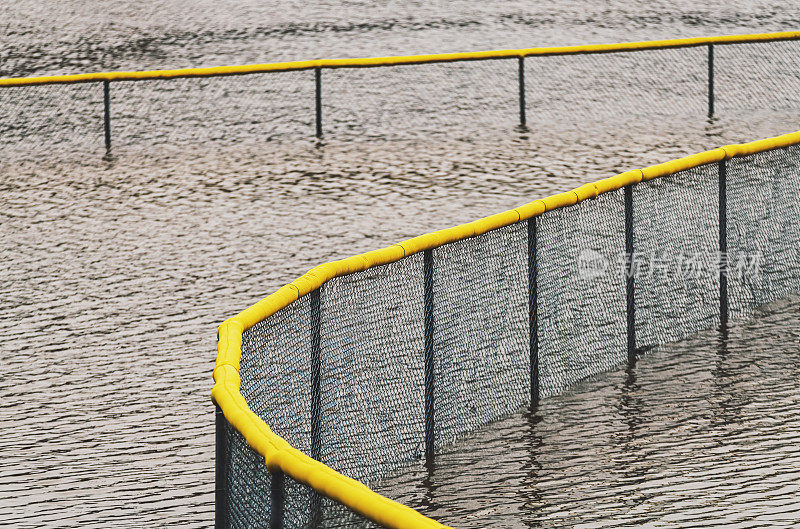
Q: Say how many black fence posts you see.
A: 11